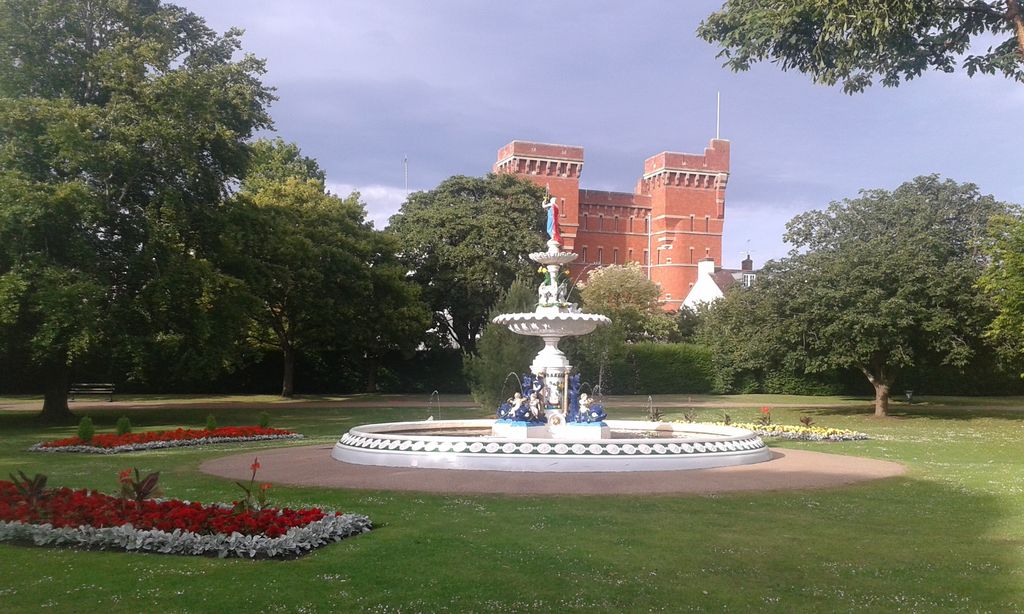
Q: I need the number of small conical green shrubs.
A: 4